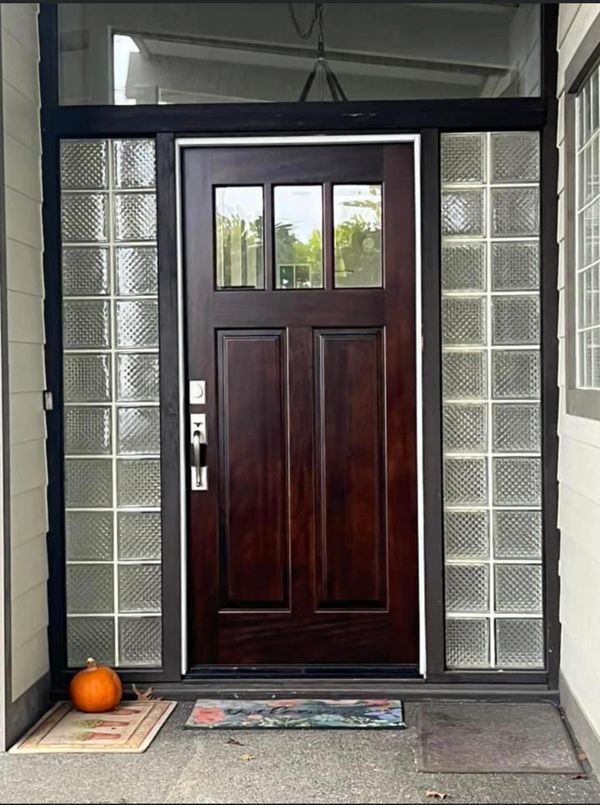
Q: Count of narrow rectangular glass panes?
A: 3